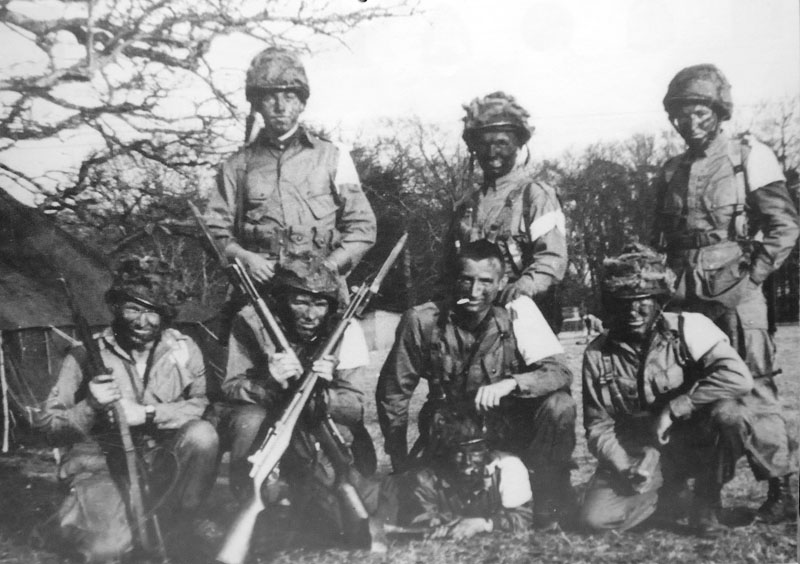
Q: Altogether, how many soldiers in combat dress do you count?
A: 8